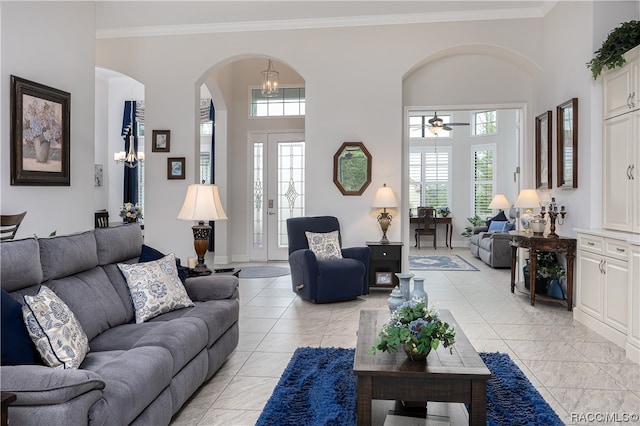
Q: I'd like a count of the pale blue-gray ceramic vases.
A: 3